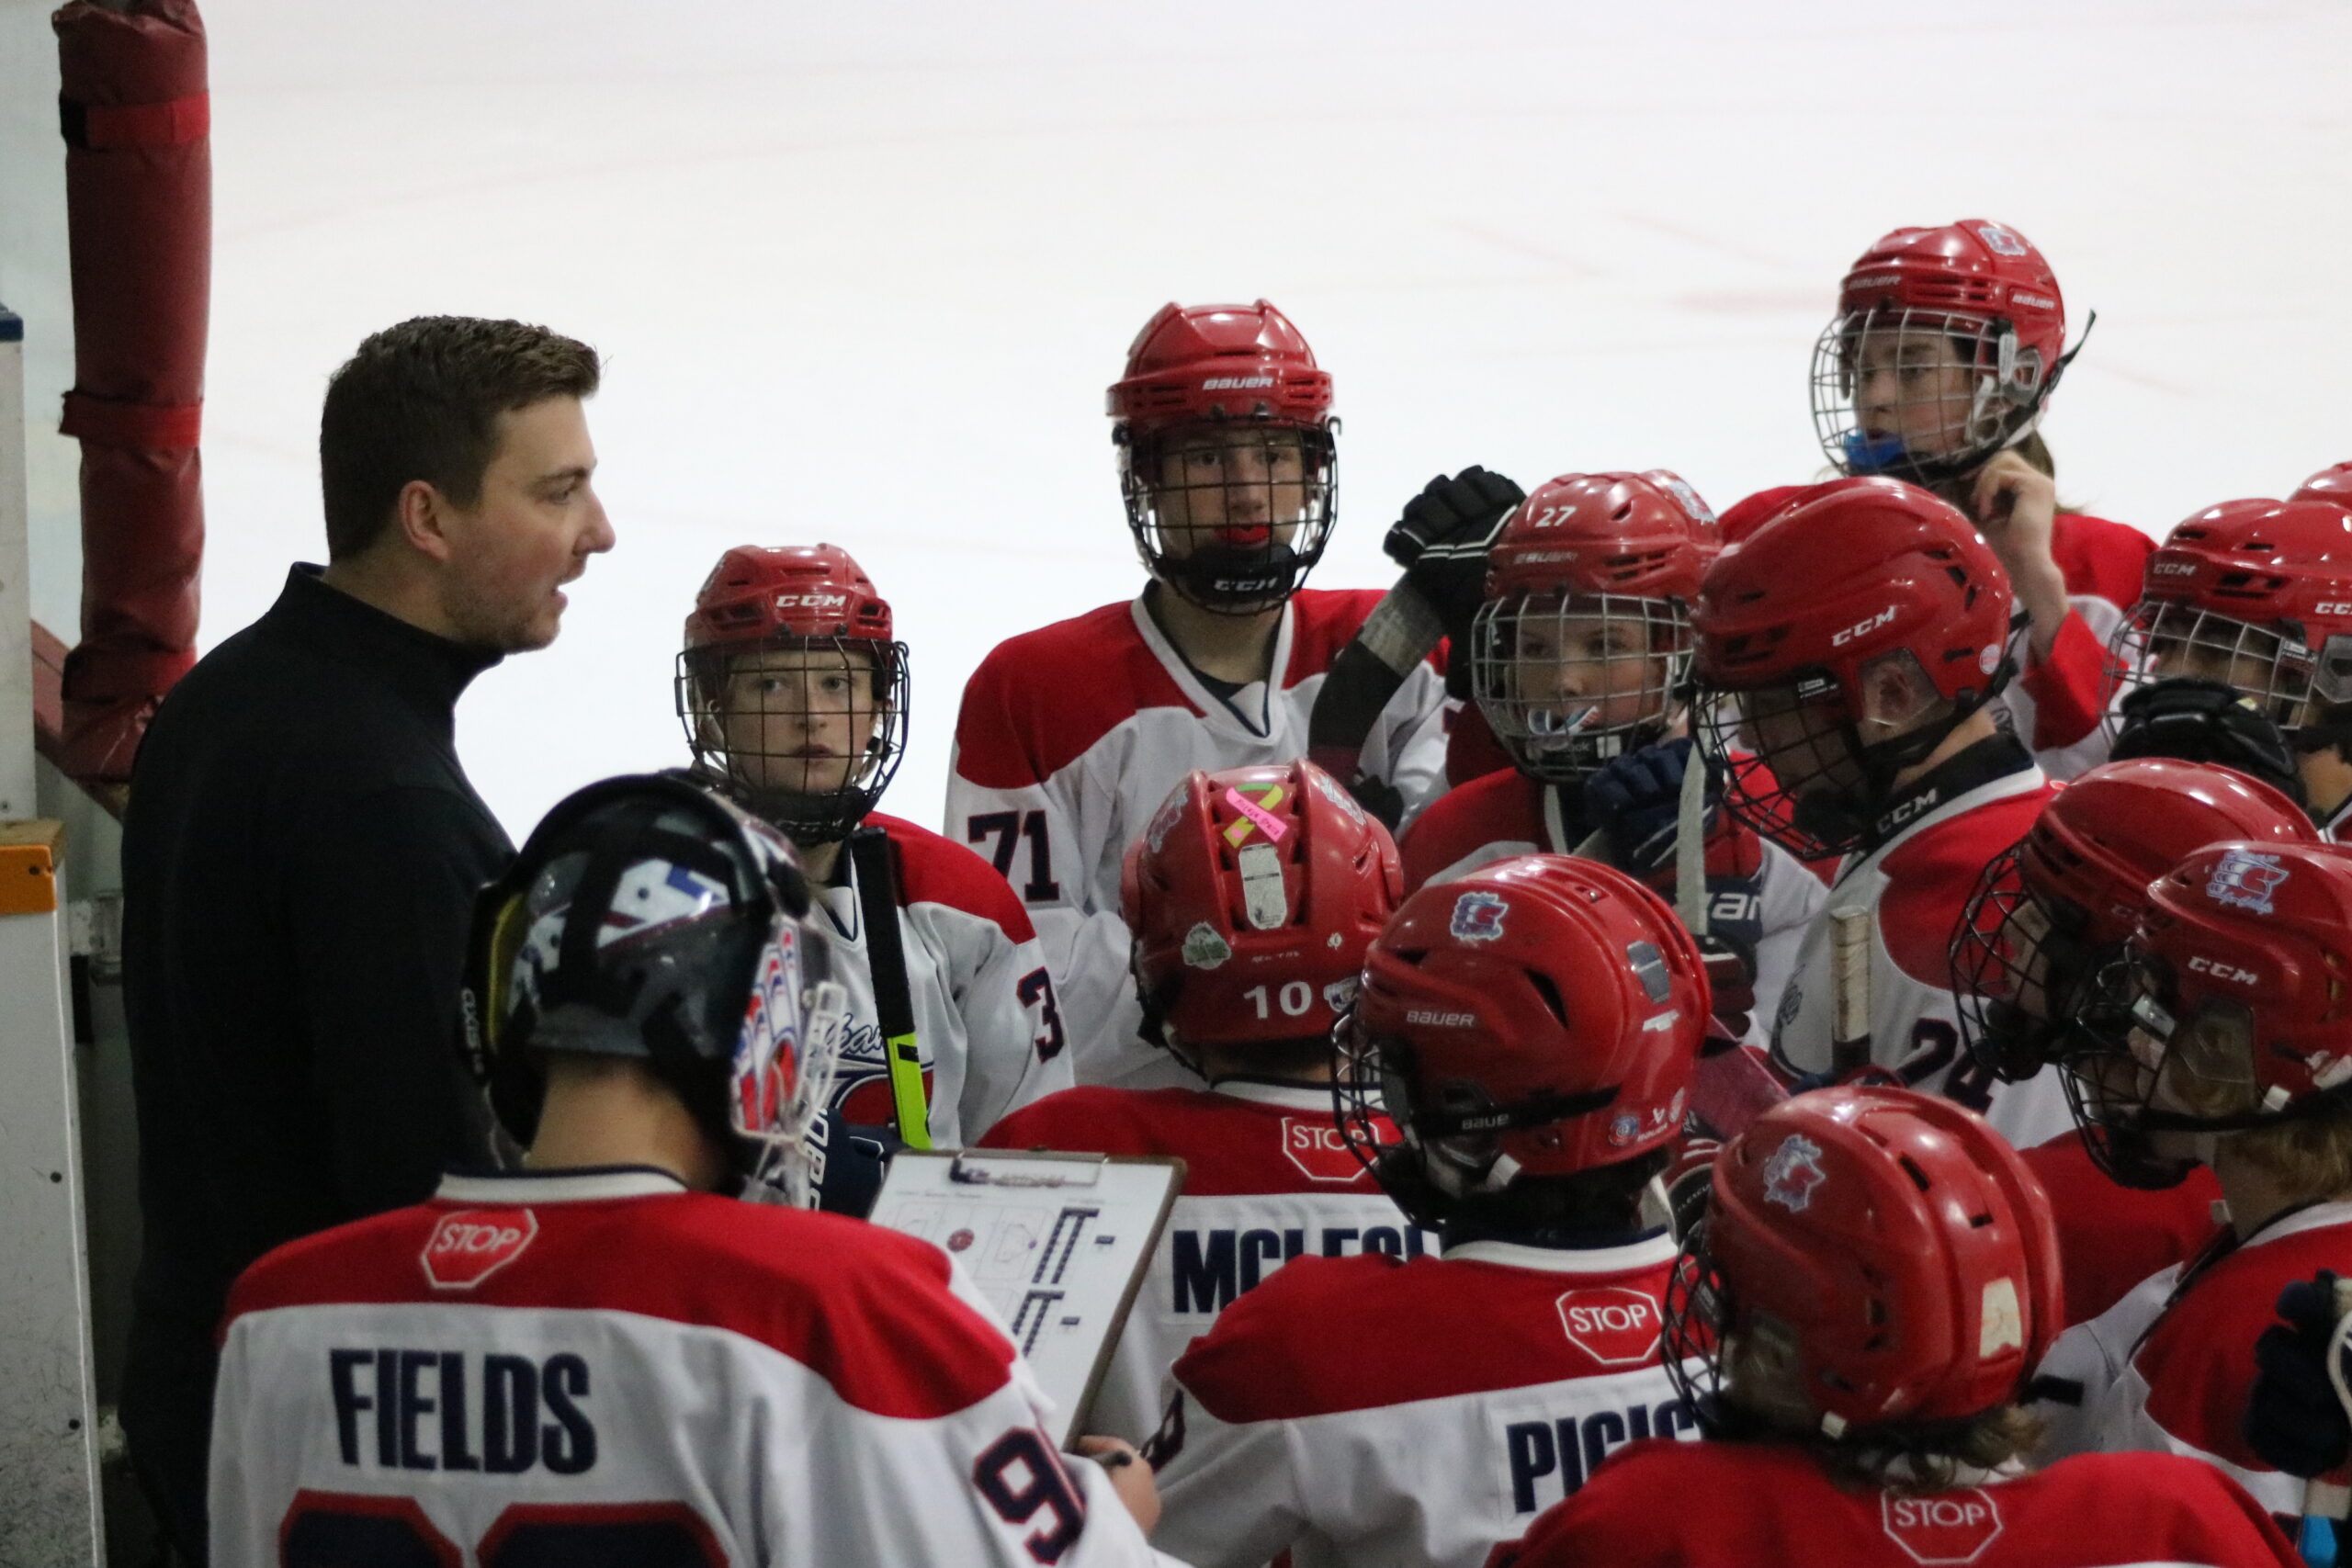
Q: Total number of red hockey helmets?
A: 12